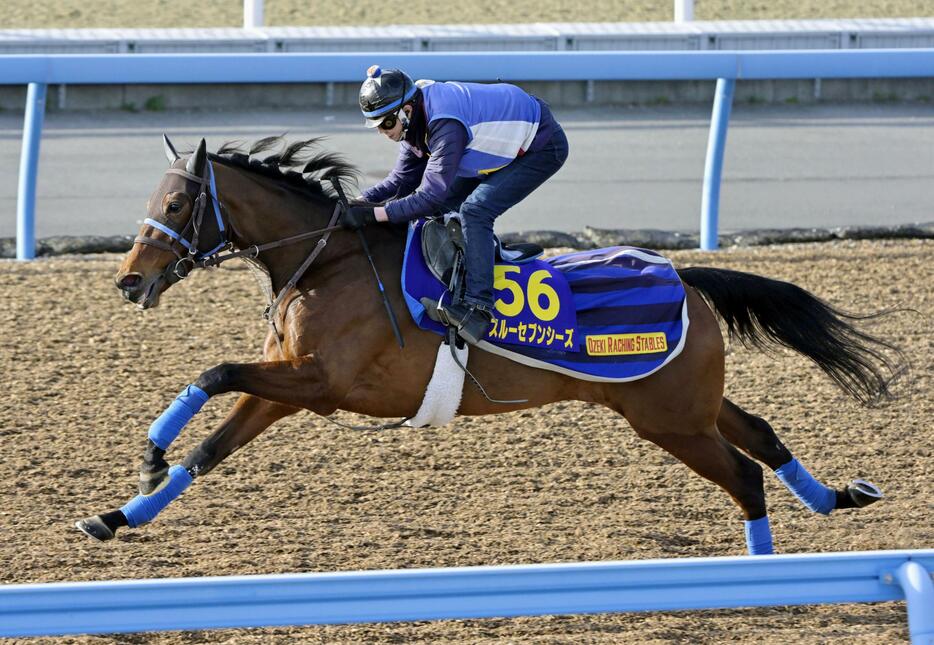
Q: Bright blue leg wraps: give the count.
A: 4